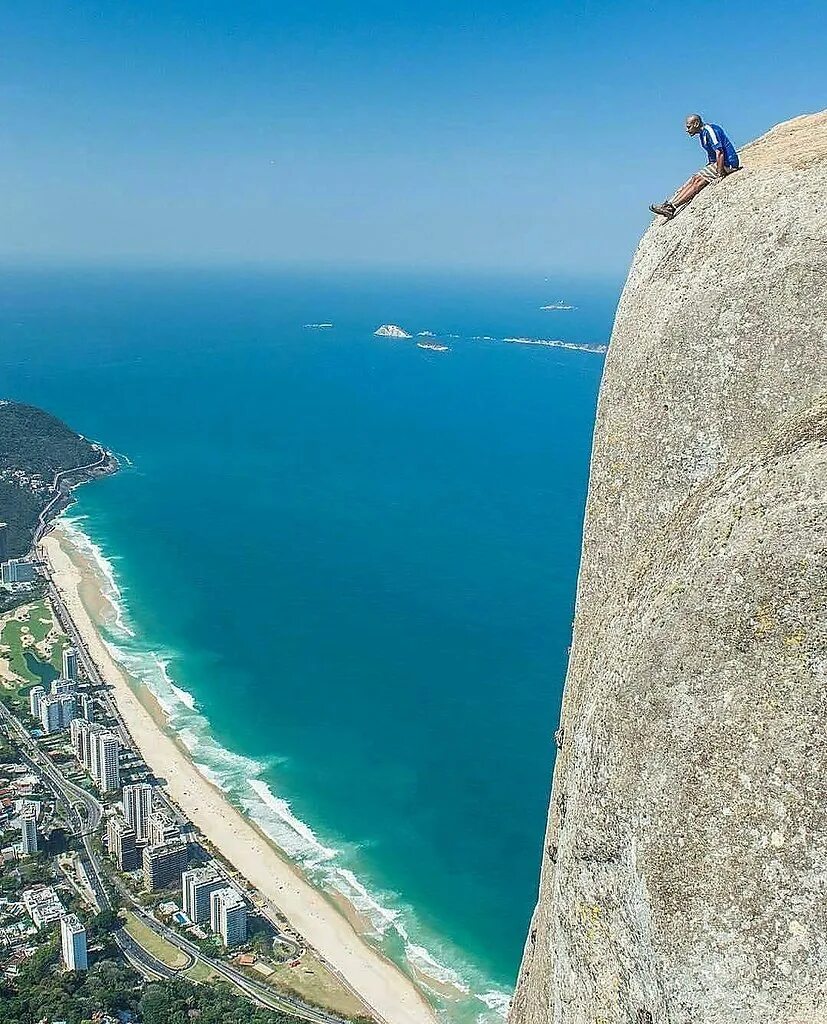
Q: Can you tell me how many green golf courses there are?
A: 1